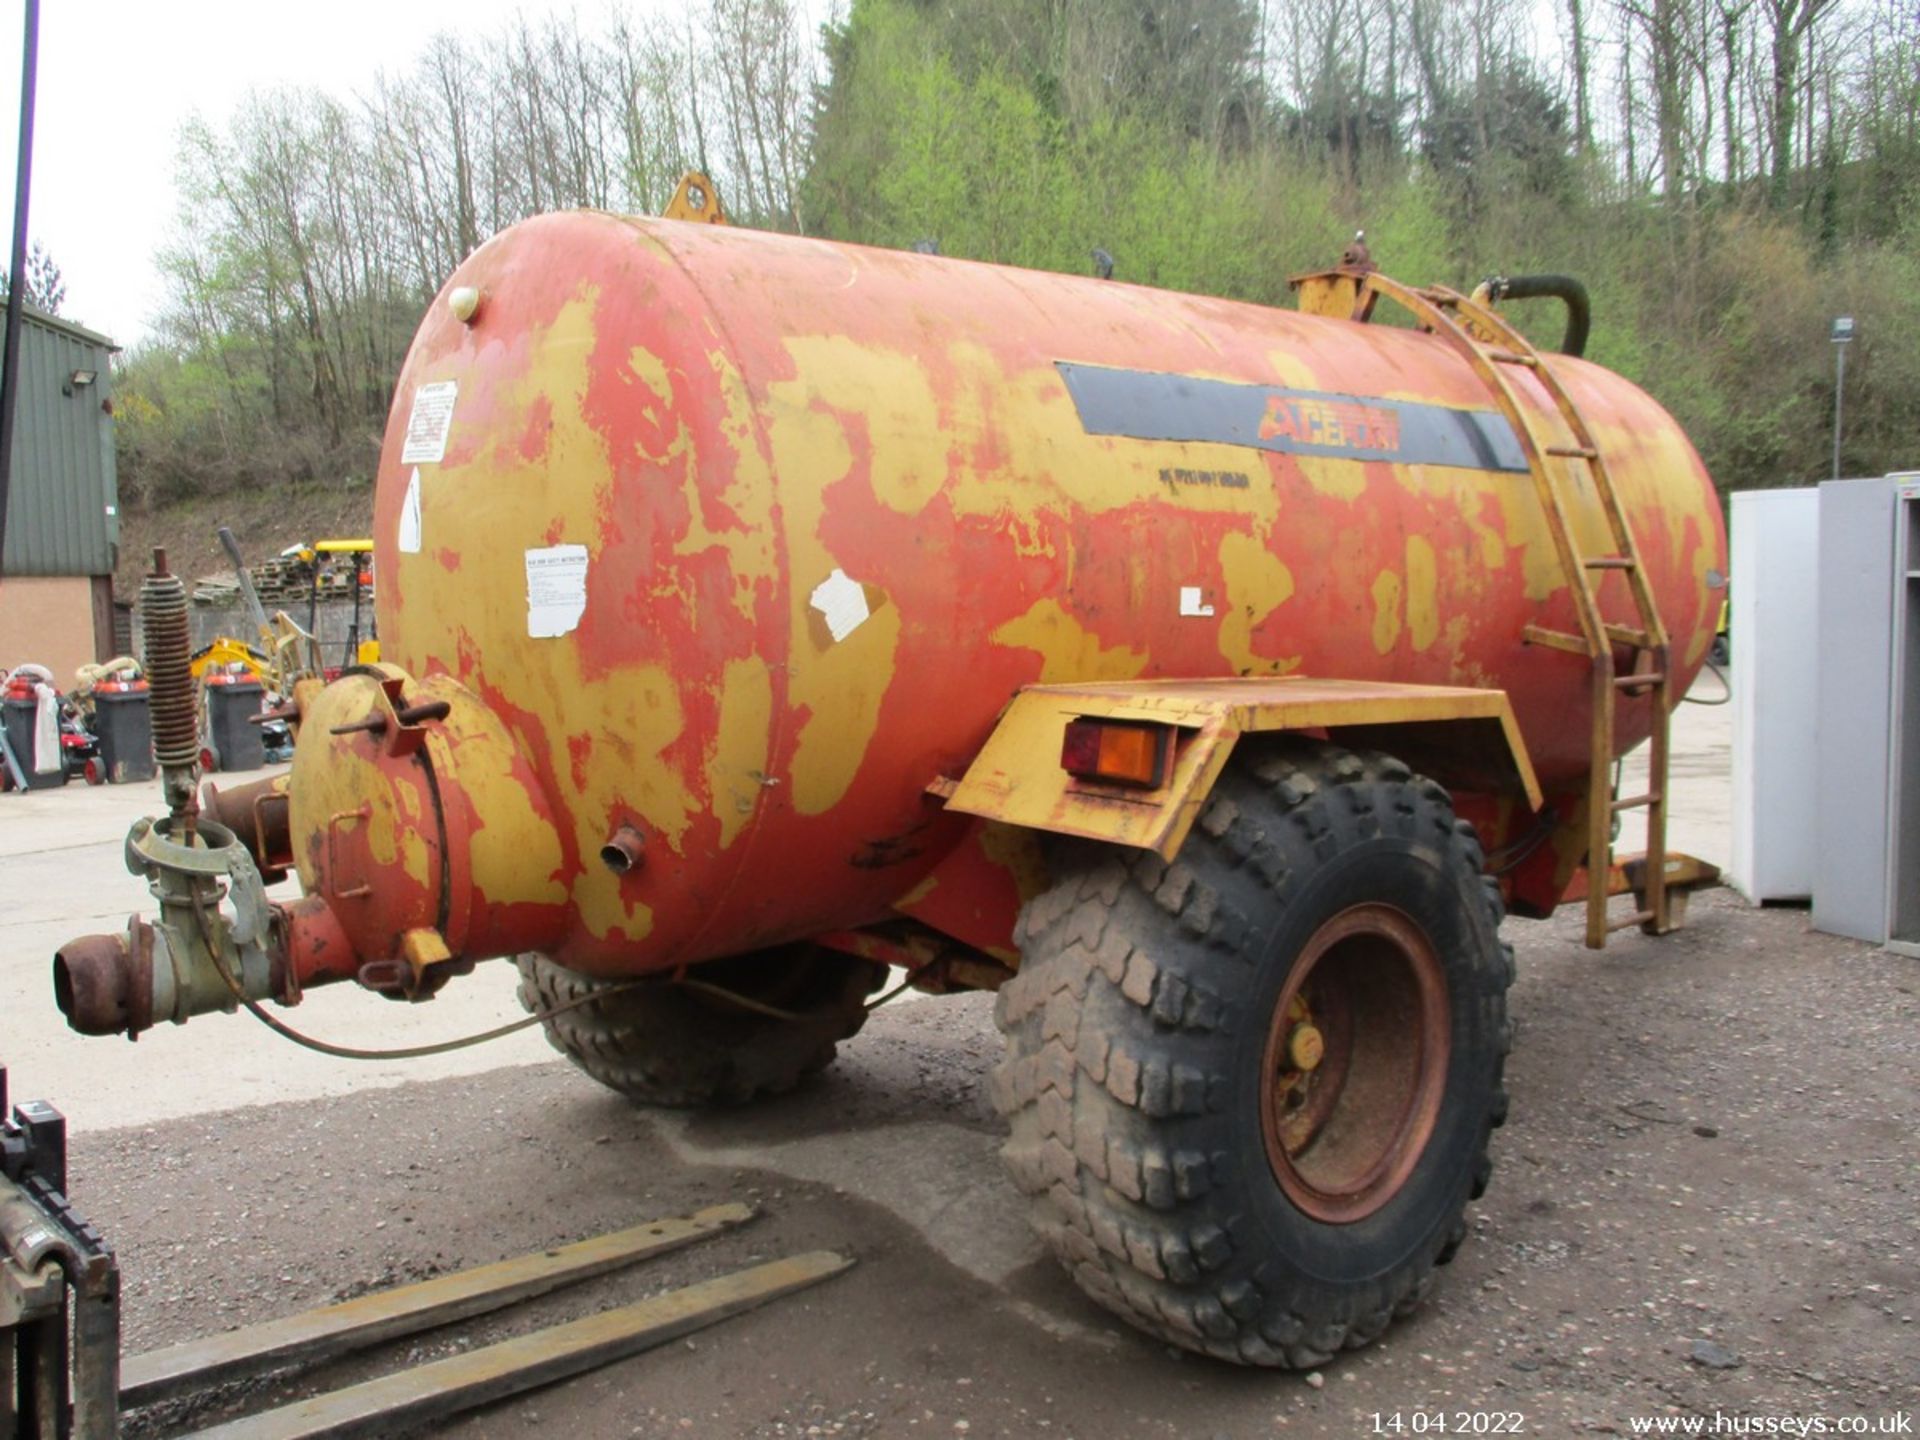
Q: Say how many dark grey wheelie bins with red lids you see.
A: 3